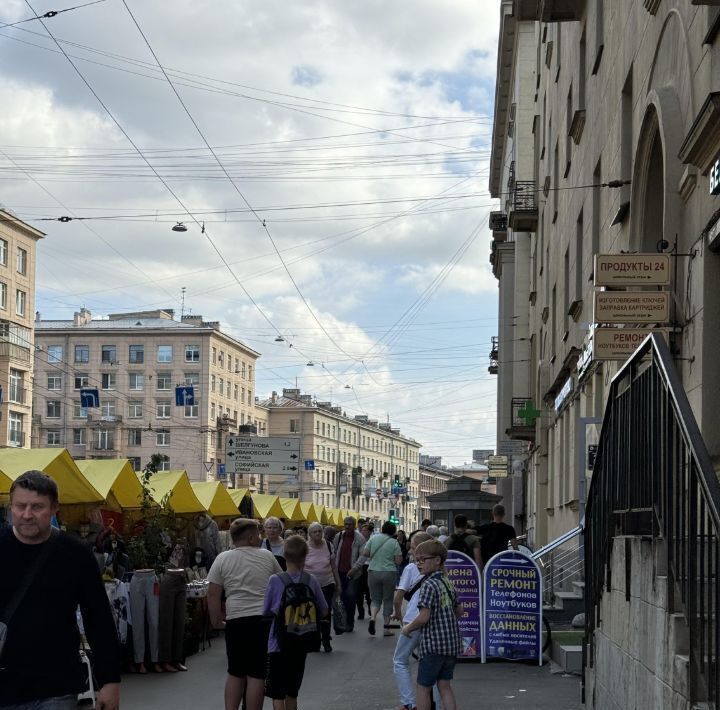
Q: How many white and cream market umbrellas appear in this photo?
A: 0